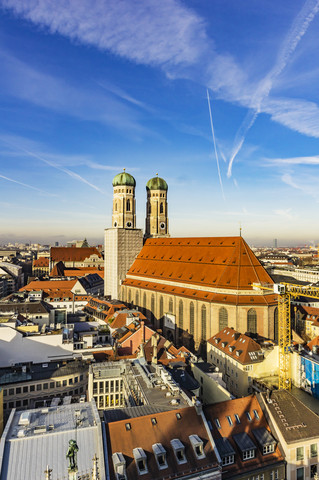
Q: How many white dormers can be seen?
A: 5